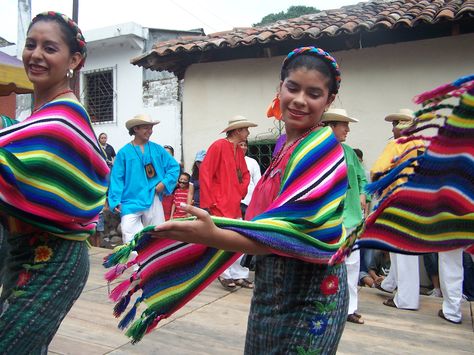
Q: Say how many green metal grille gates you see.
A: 1